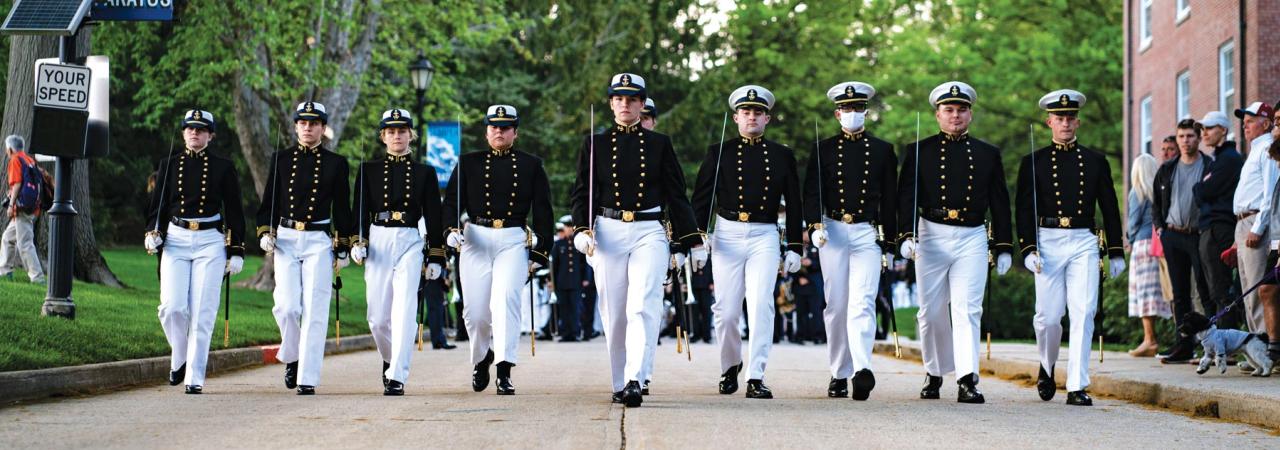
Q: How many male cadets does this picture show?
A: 4